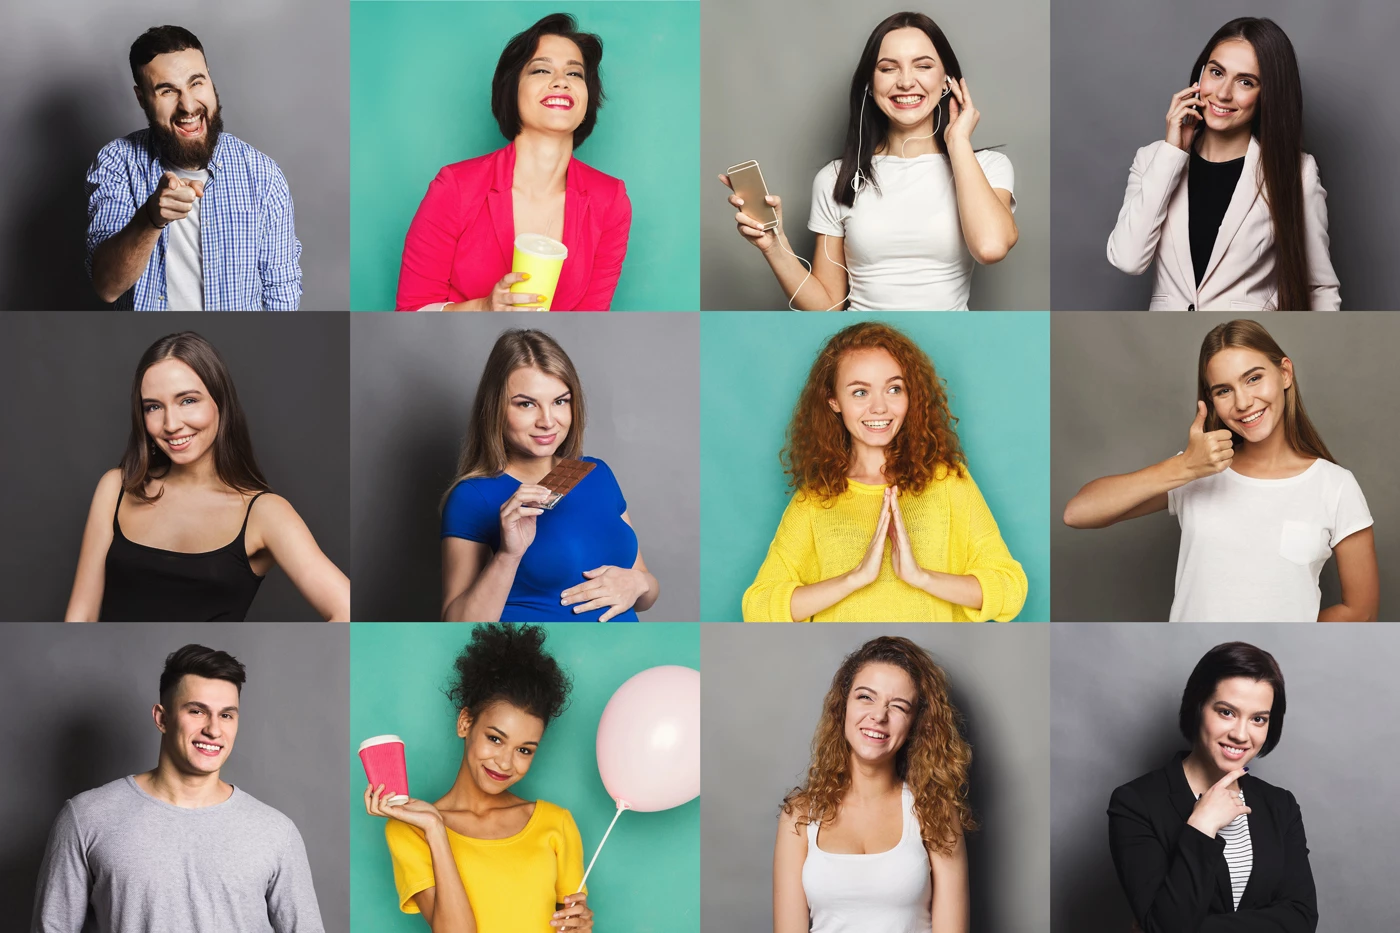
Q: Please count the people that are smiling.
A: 12